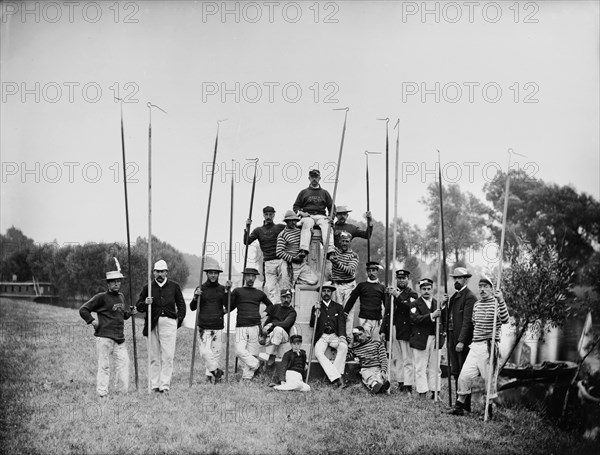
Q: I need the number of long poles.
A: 12